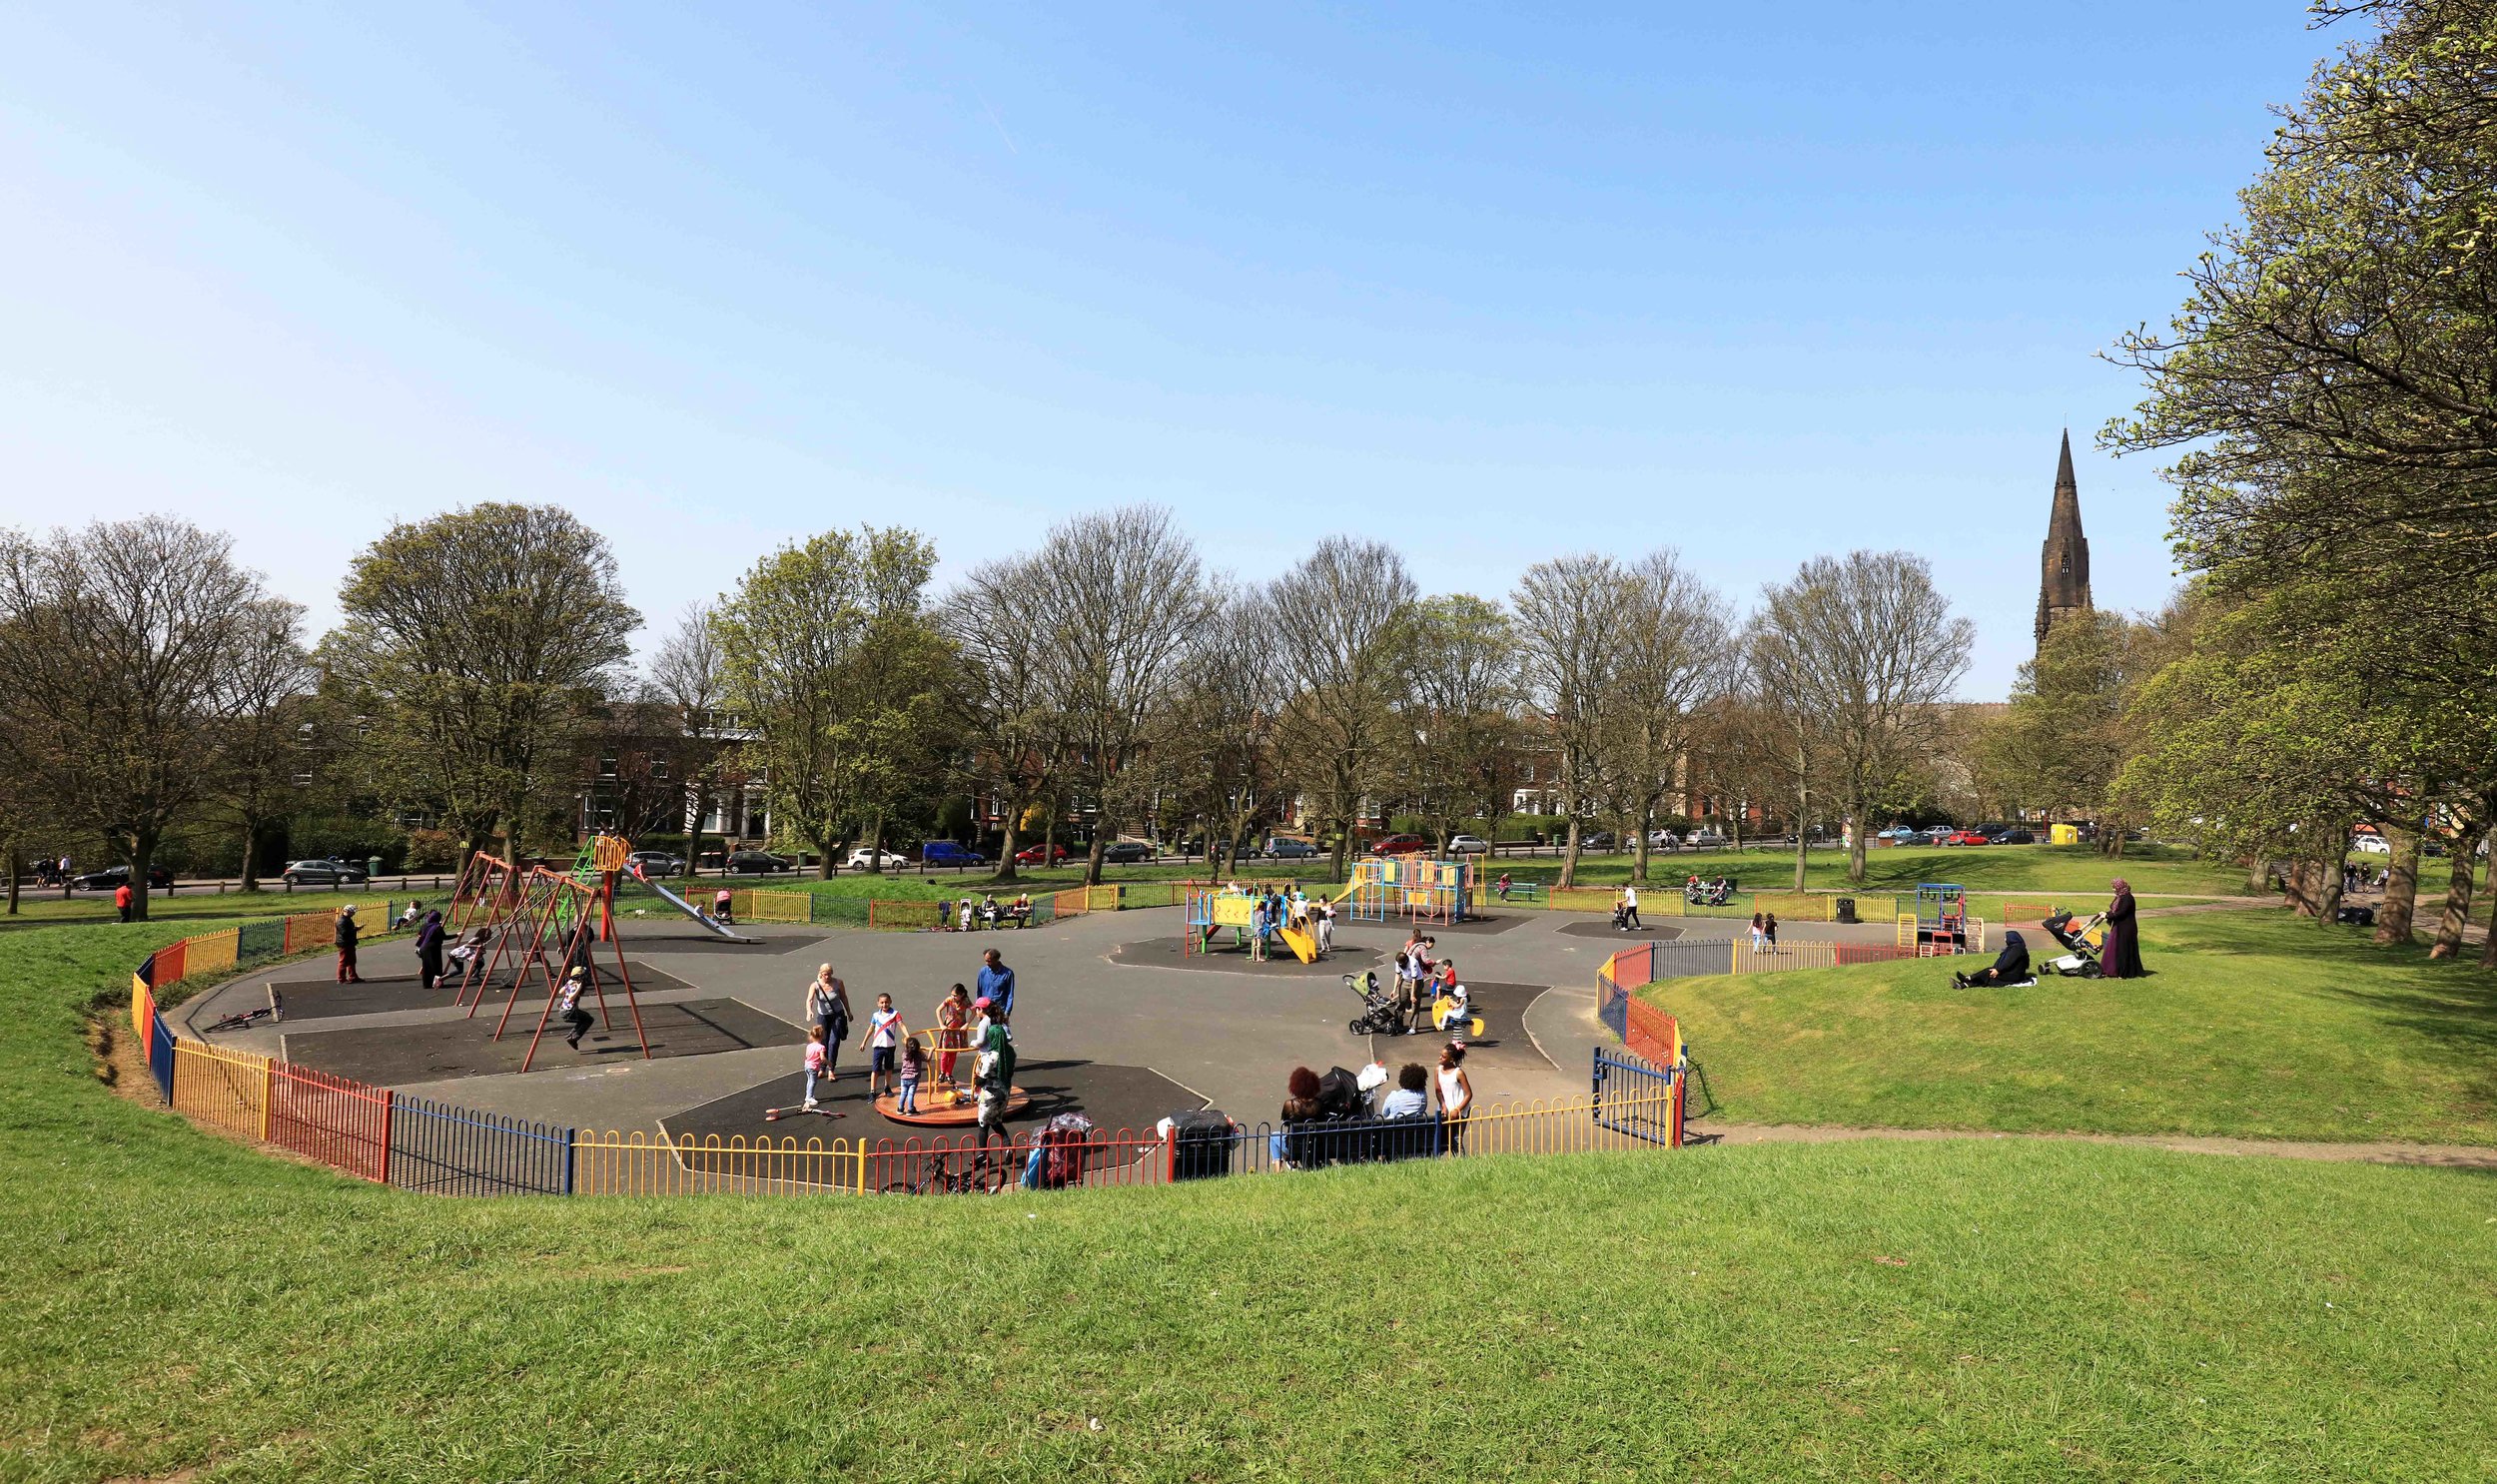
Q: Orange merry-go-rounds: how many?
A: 1